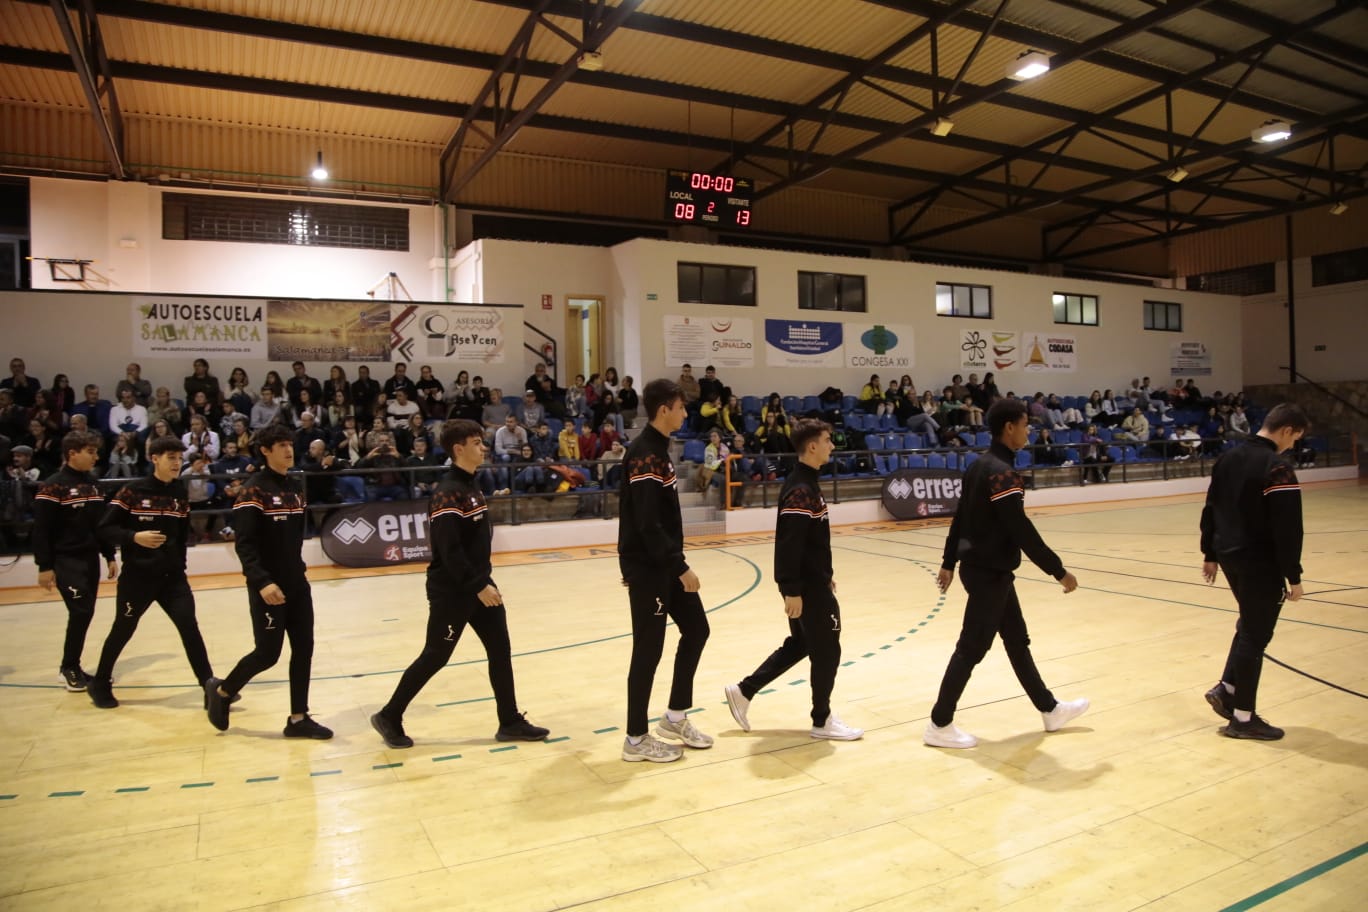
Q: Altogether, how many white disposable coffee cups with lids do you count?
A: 0